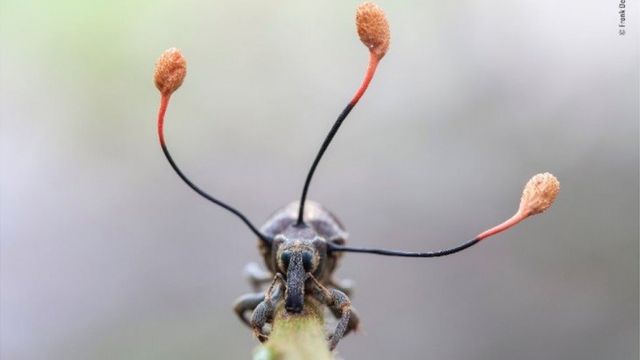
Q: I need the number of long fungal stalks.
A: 3